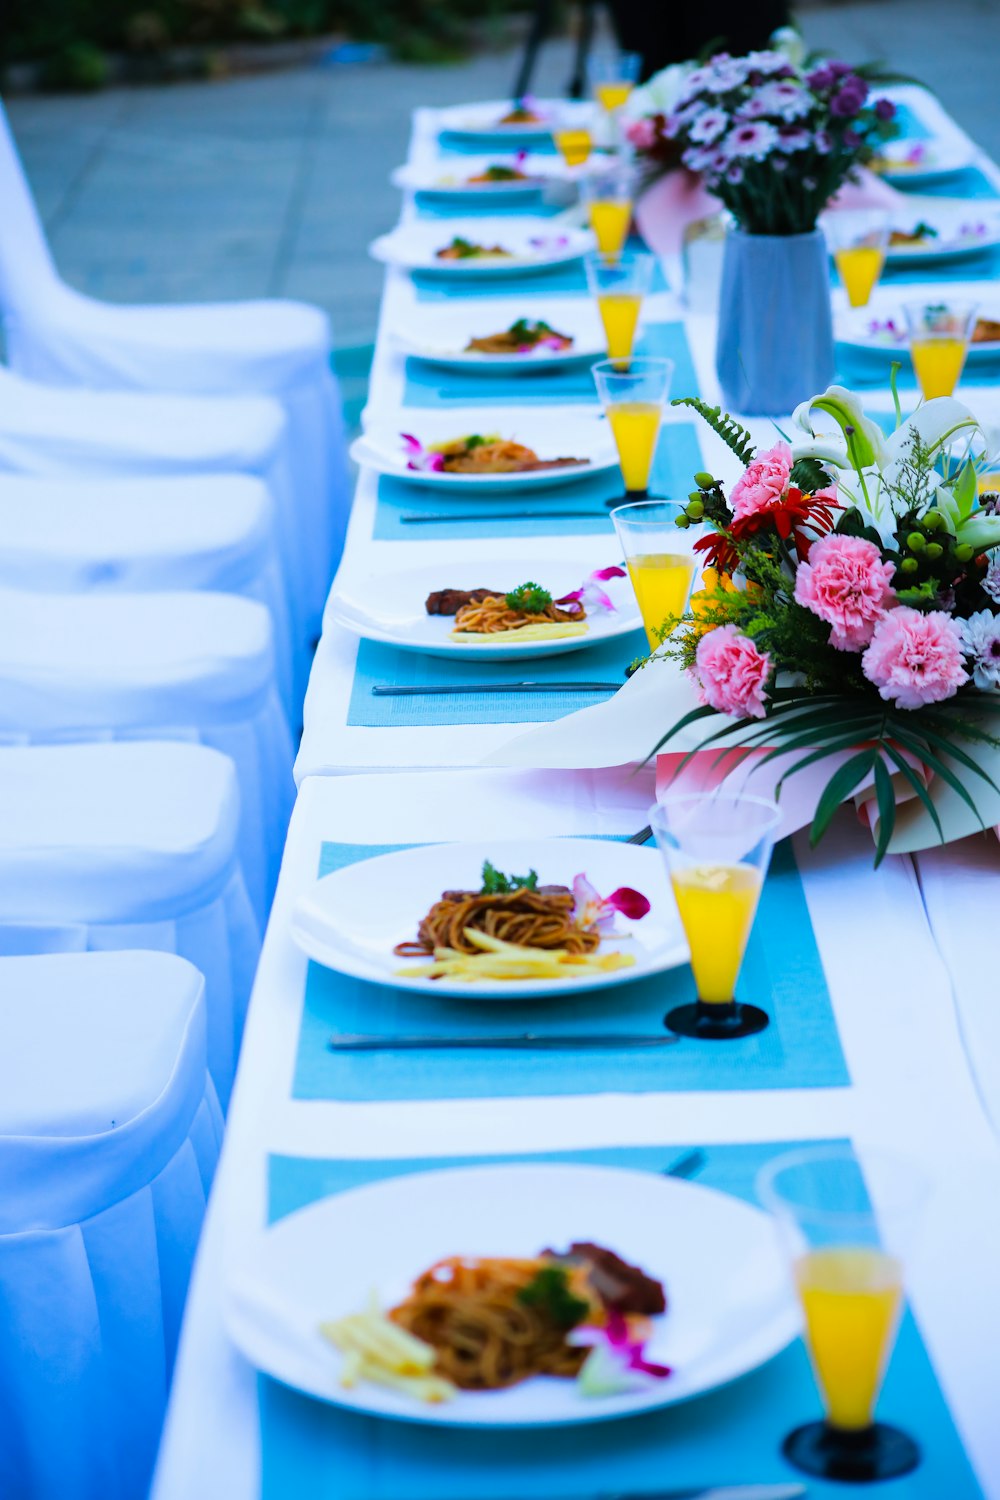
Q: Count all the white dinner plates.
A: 11